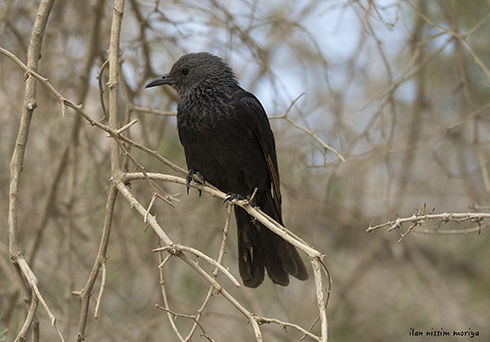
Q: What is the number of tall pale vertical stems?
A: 2